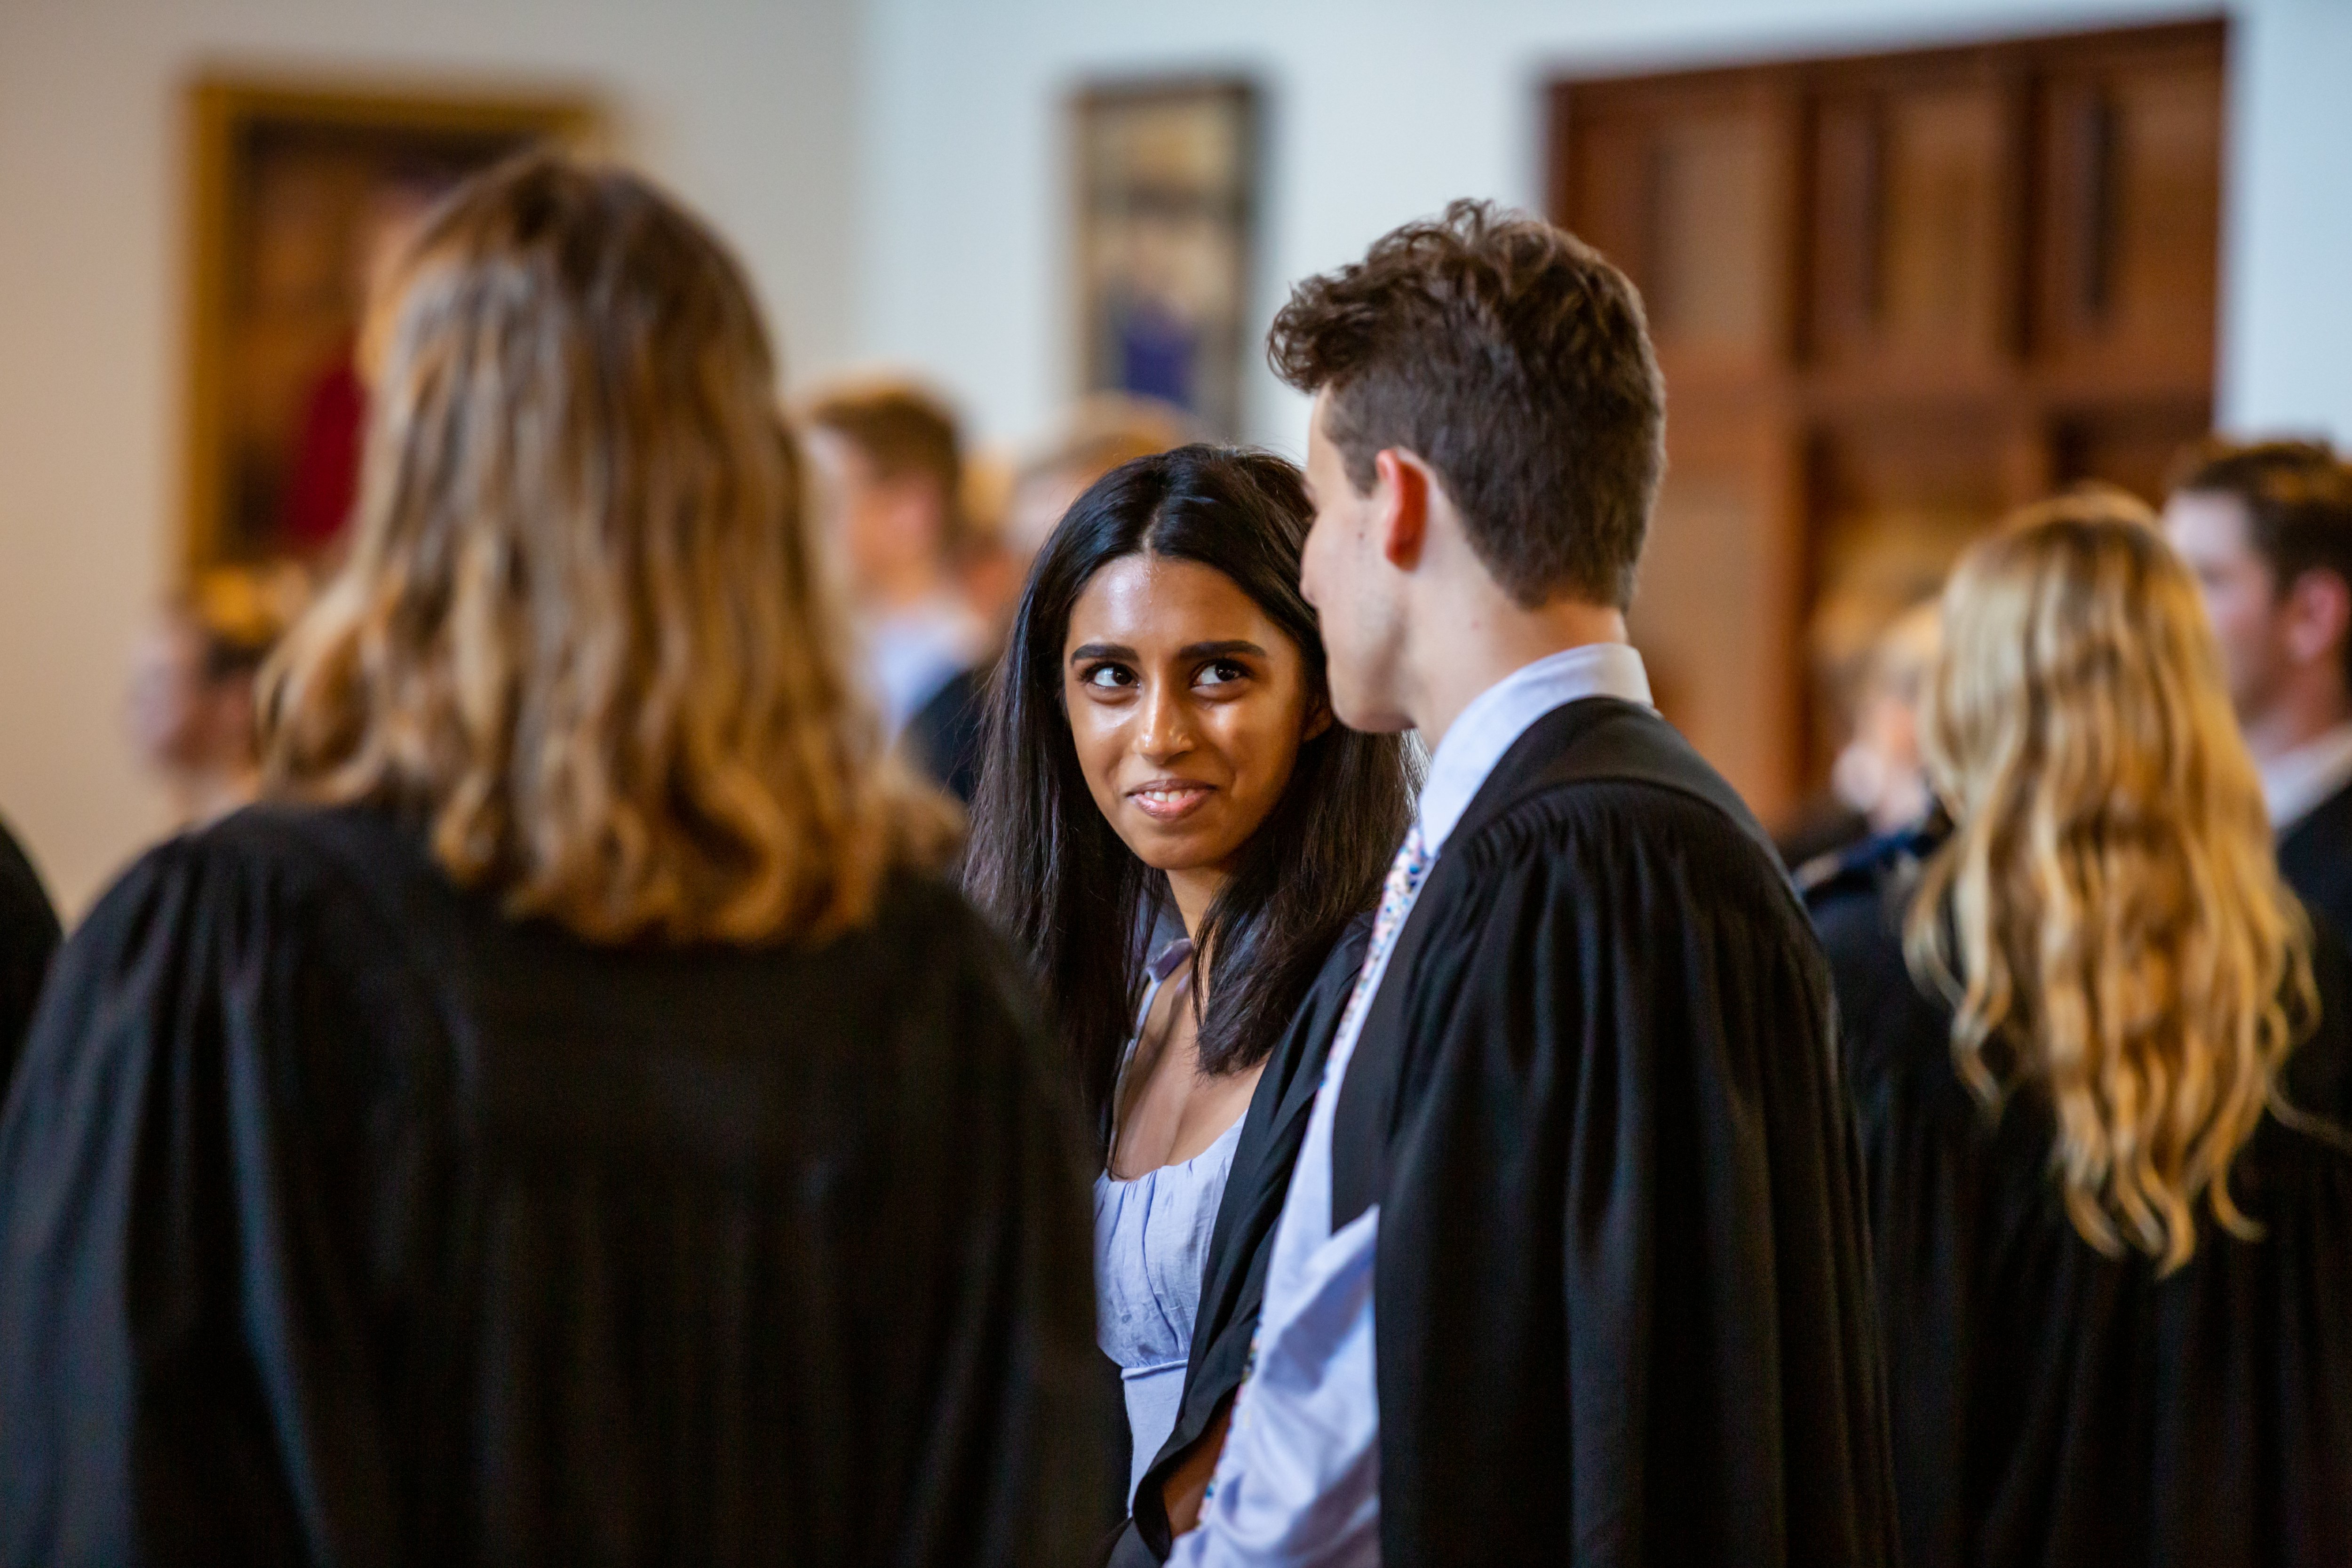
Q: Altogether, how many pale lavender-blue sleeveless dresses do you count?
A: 1